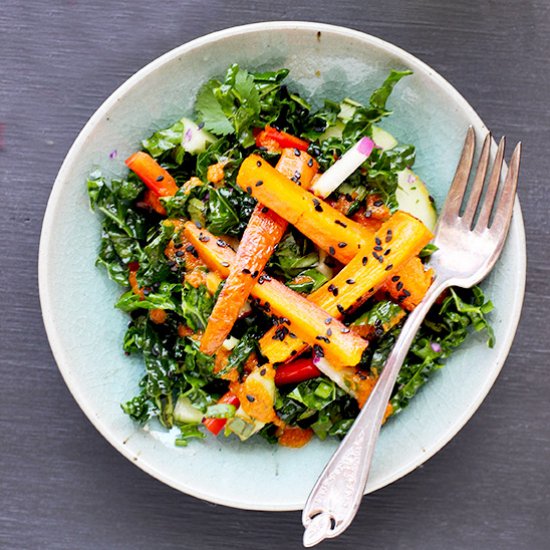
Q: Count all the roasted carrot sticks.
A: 4